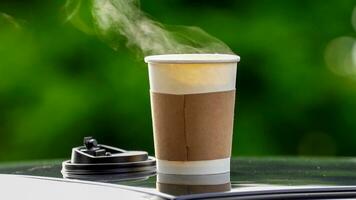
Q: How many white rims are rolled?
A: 1